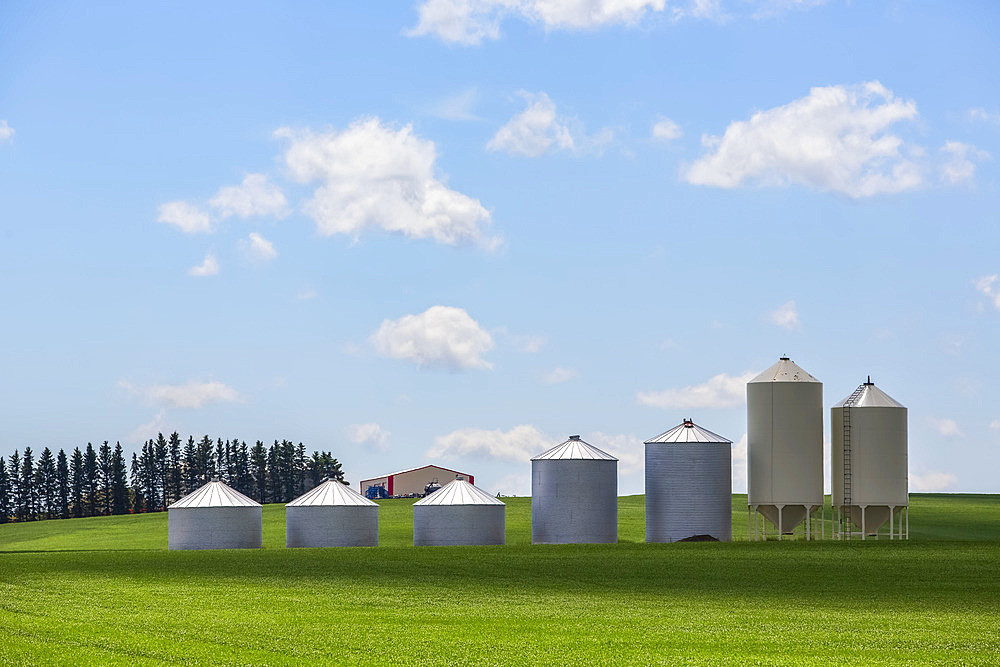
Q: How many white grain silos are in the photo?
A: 2